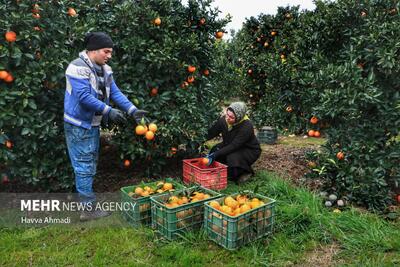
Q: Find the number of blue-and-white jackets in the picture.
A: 1